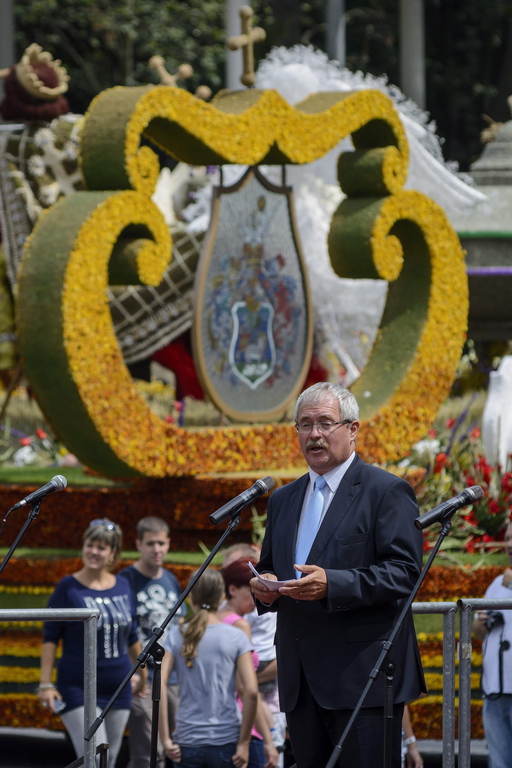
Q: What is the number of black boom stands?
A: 3